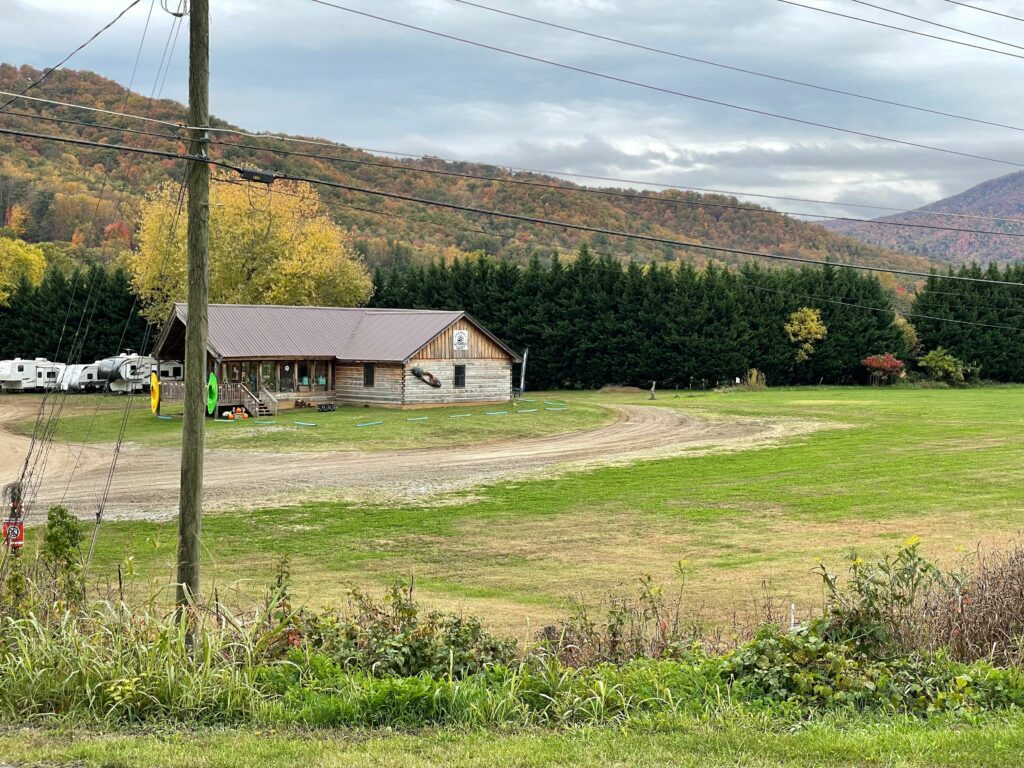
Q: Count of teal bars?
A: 12